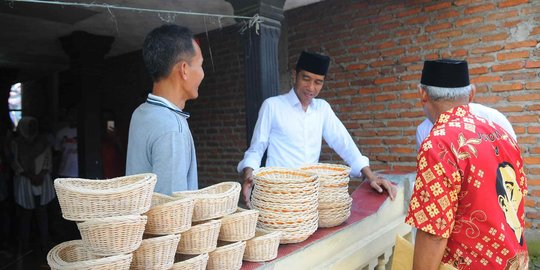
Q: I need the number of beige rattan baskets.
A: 11